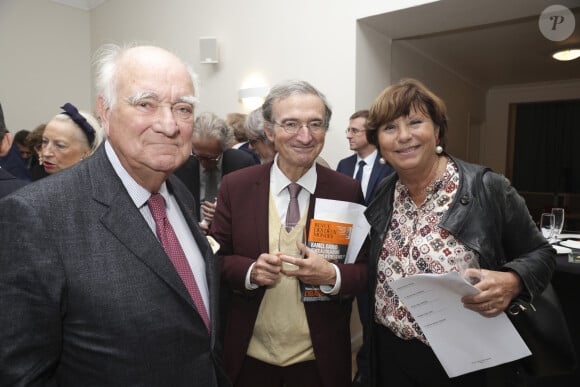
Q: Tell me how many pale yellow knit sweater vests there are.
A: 1